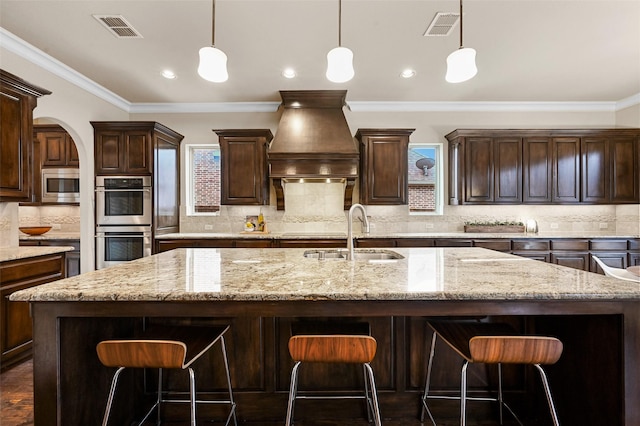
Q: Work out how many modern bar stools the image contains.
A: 3